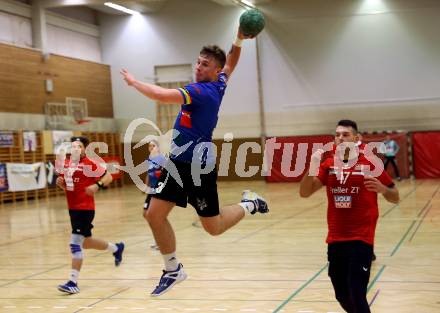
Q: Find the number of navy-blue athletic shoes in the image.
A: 4